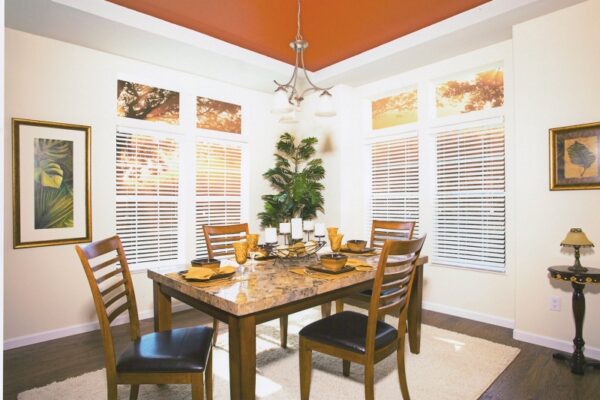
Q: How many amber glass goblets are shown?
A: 4